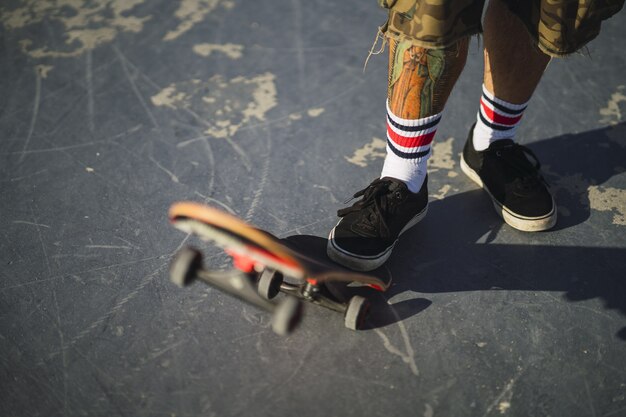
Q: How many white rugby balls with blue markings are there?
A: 0